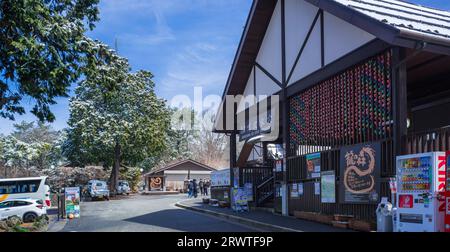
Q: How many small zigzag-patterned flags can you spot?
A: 0